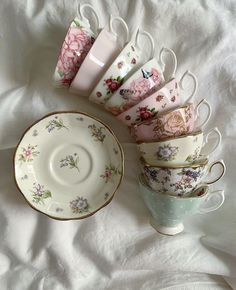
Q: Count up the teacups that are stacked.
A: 9